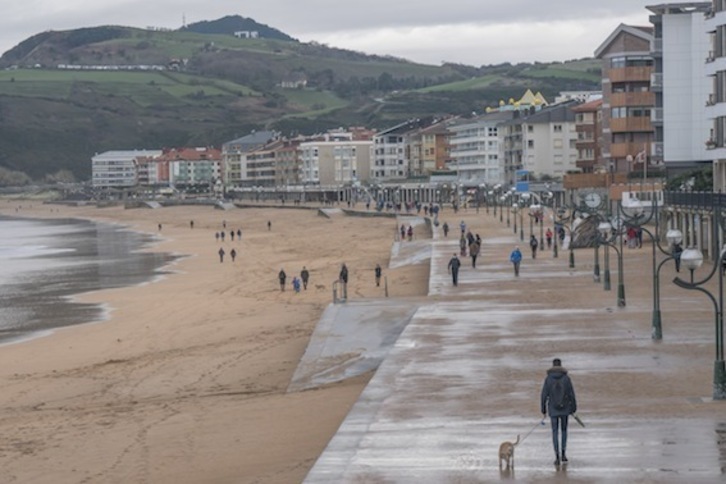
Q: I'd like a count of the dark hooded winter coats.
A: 1